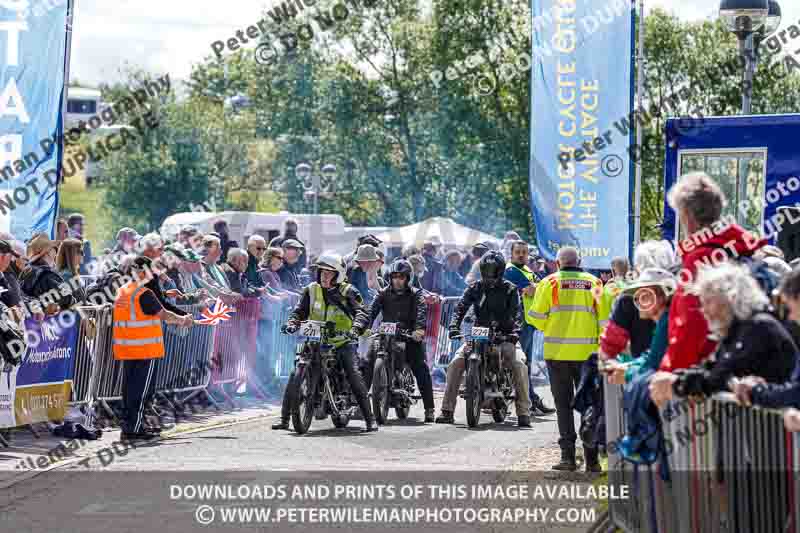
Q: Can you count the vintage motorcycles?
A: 3